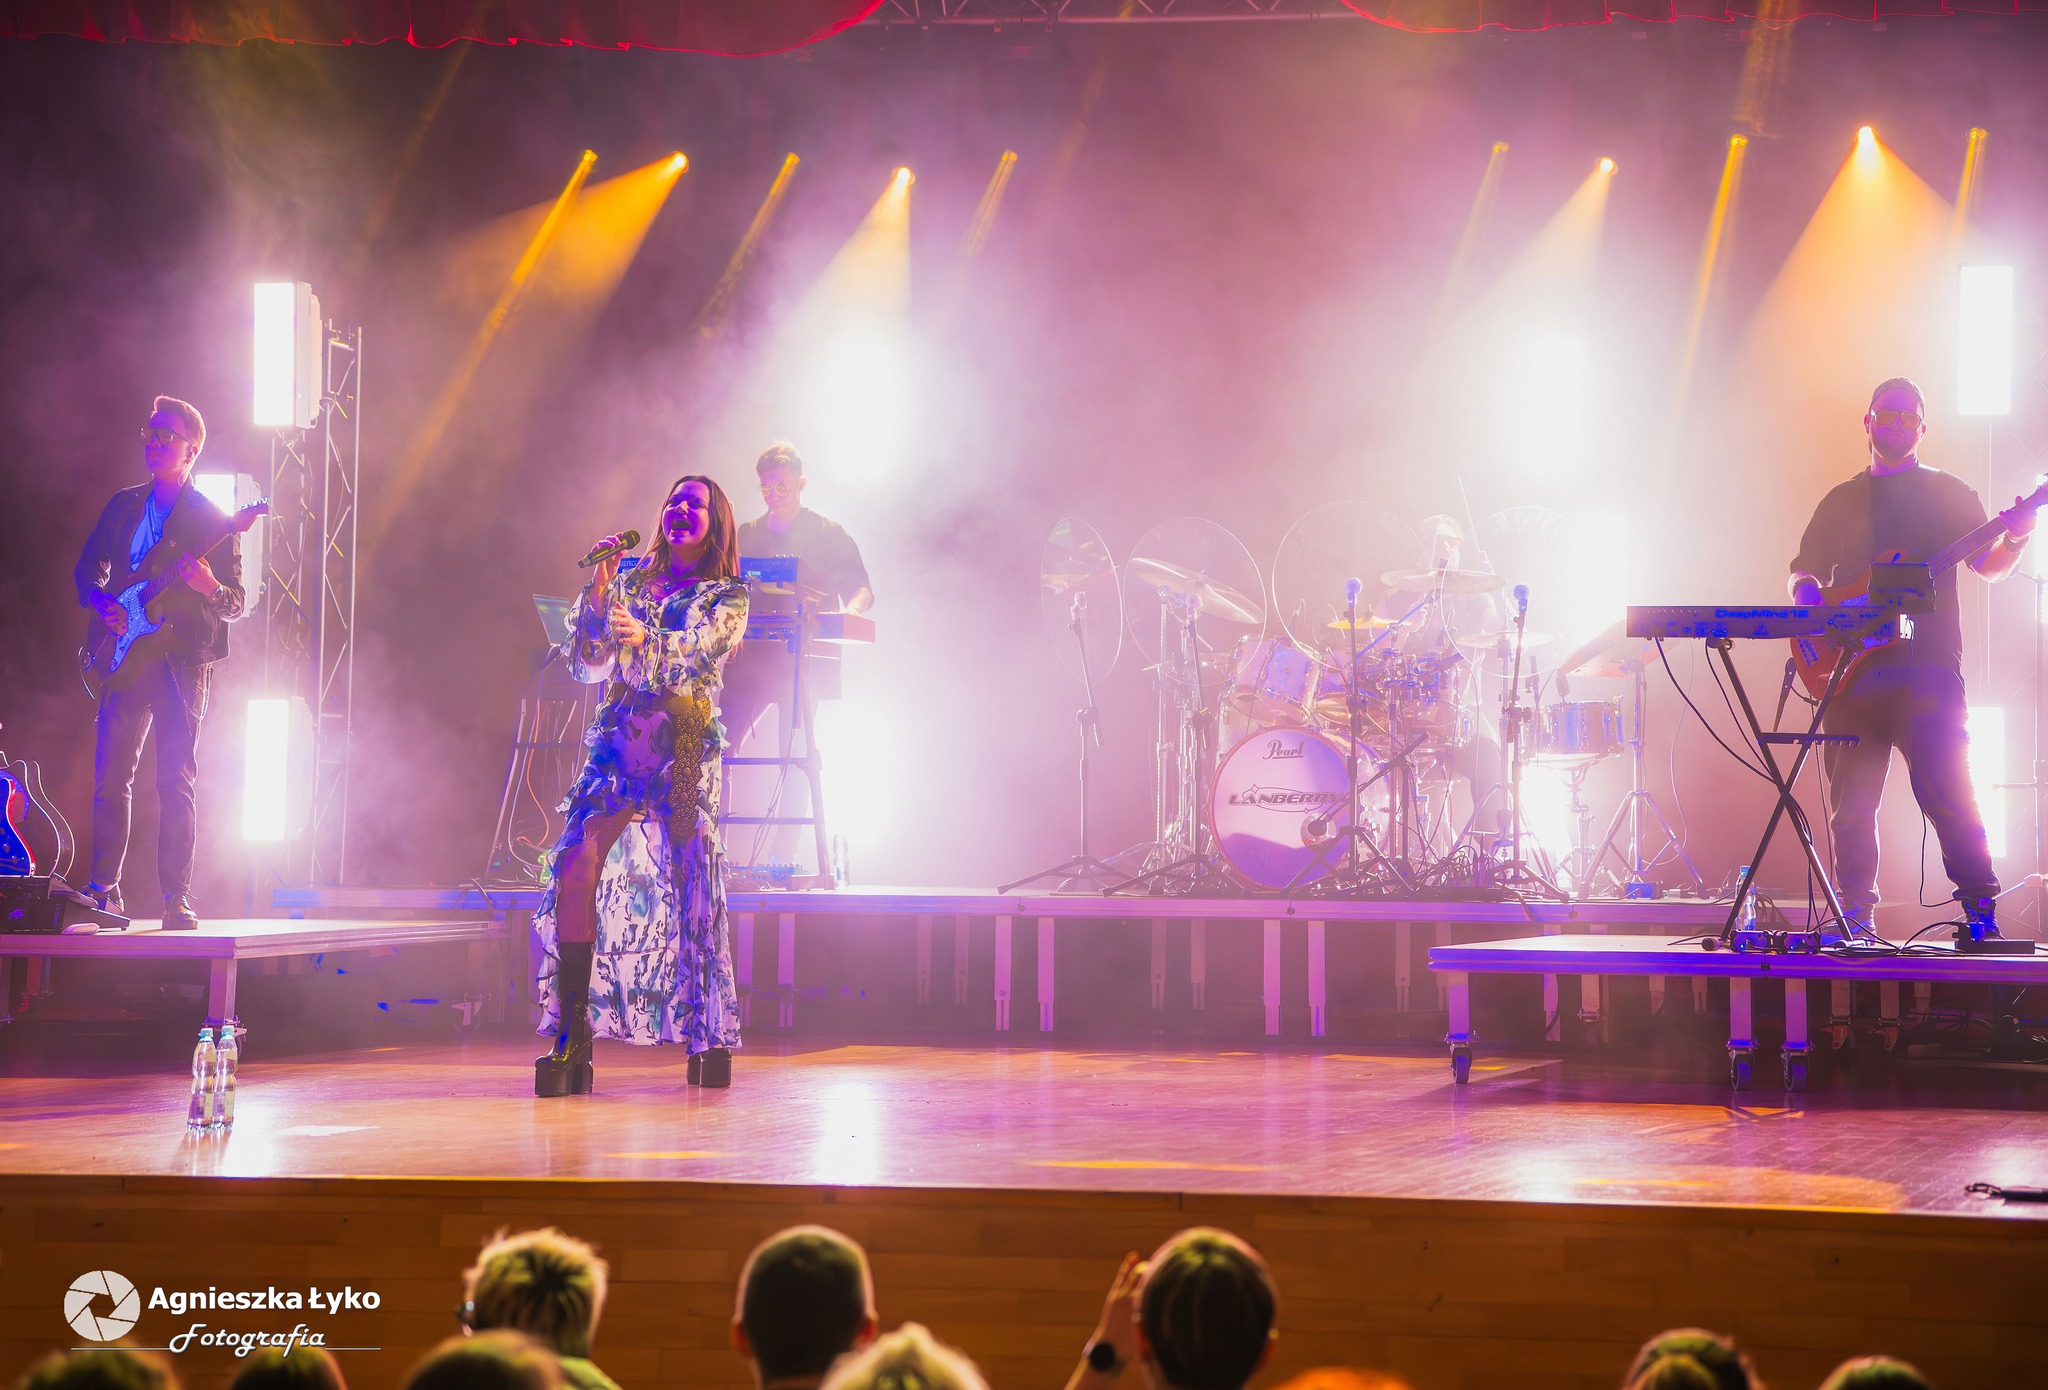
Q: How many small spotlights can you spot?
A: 10